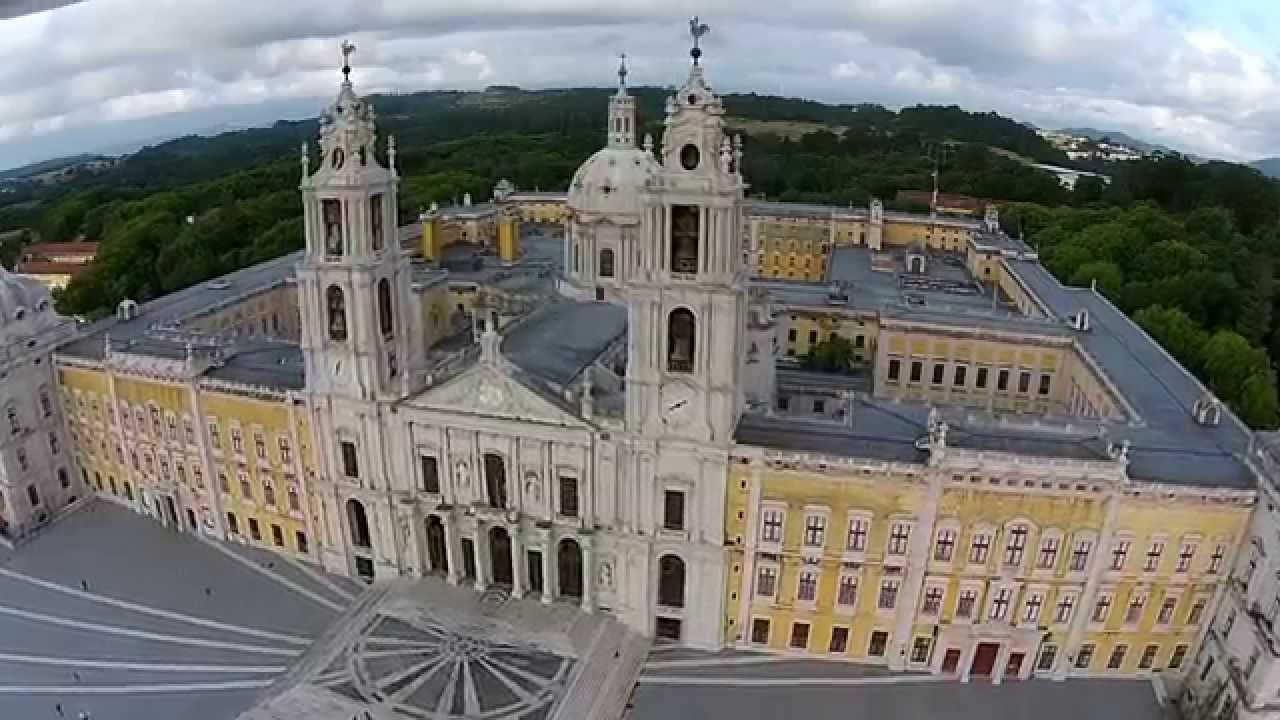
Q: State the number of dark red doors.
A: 3